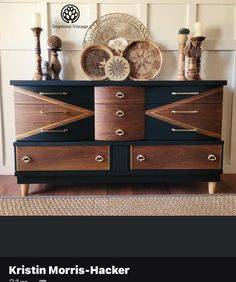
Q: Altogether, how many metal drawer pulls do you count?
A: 13